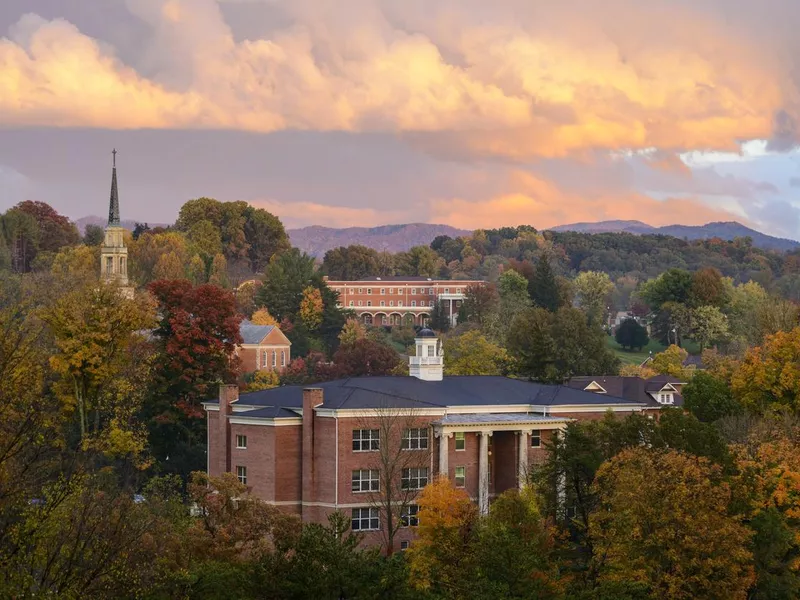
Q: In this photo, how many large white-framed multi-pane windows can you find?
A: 6